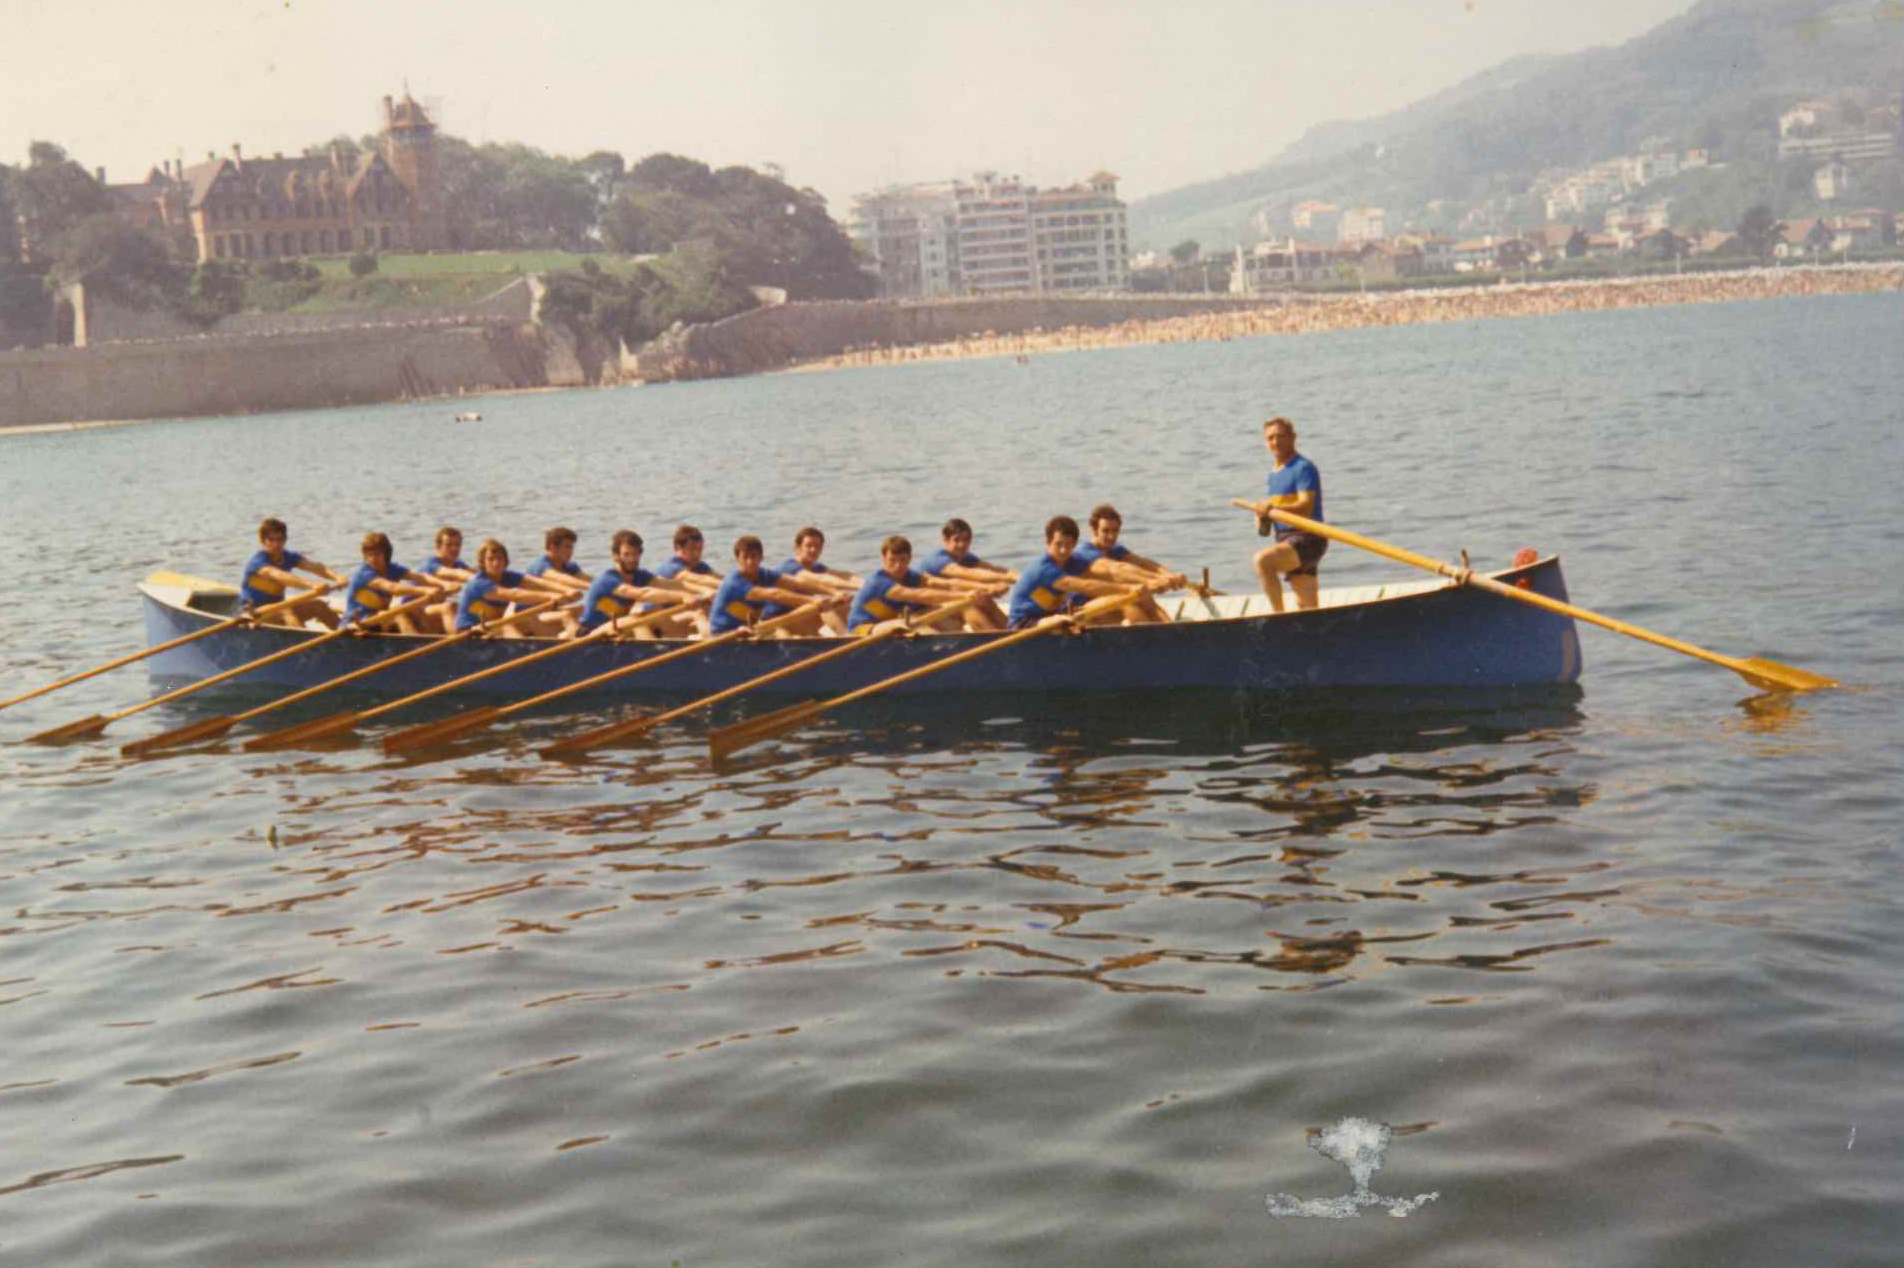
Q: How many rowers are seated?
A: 13